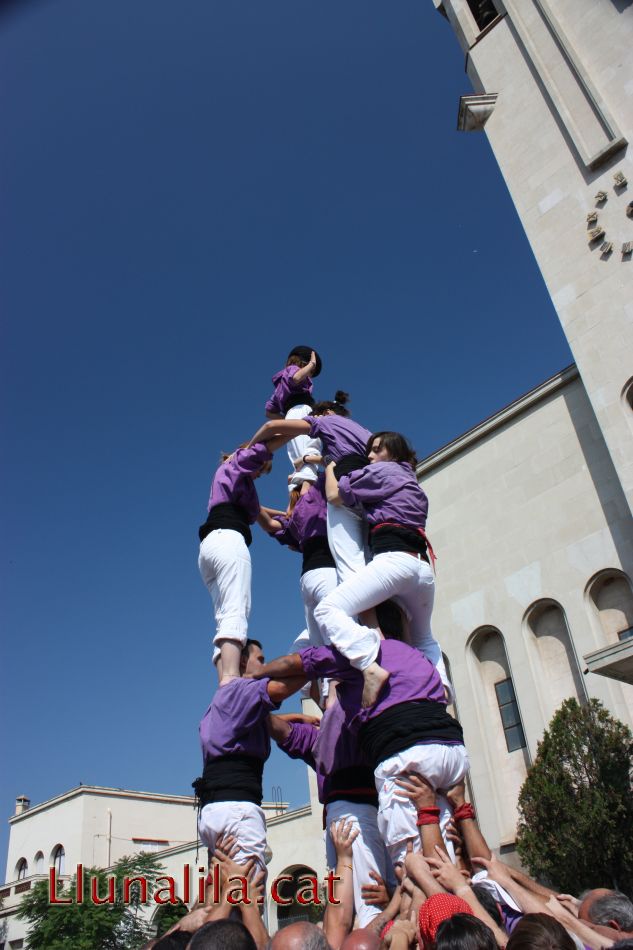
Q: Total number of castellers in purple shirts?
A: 8